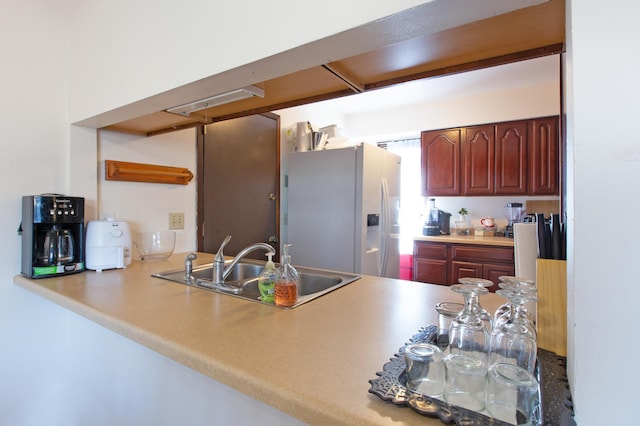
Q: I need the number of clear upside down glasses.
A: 9